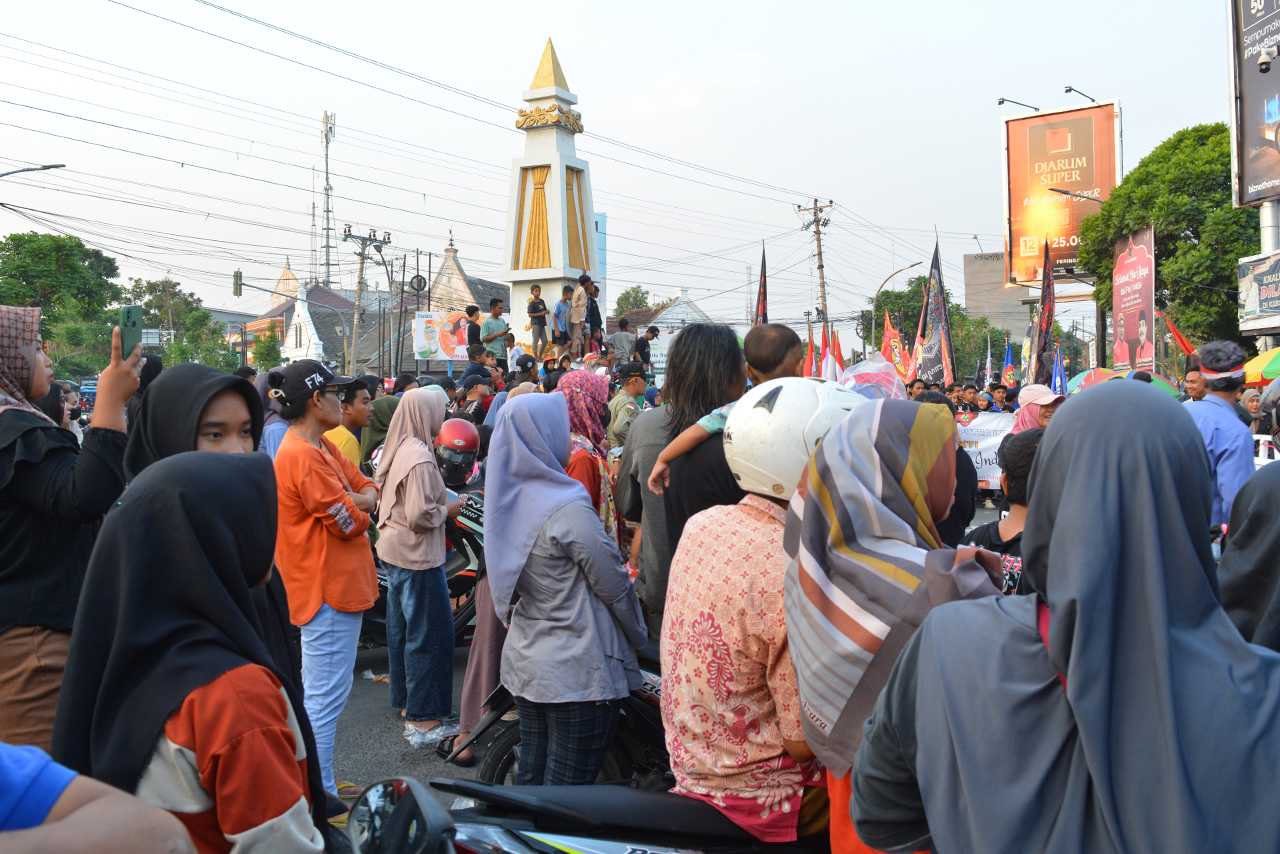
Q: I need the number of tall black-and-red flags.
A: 3